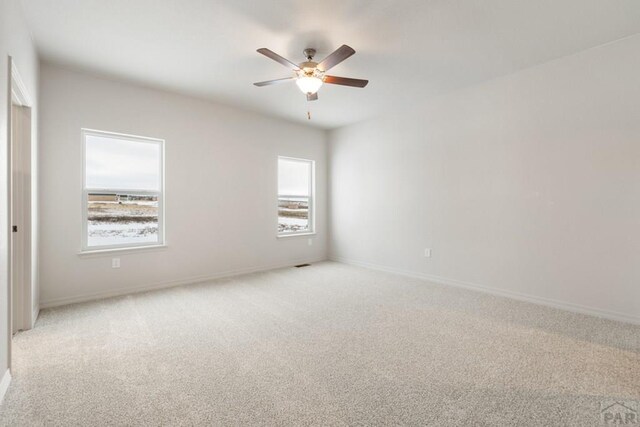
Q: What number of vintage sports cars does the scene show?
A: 0